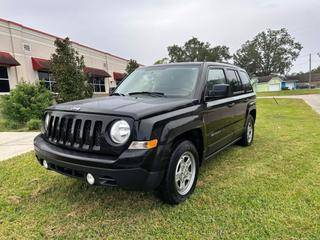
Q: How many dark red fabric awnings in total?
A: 4